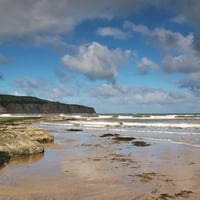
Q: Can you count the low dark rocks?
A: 4